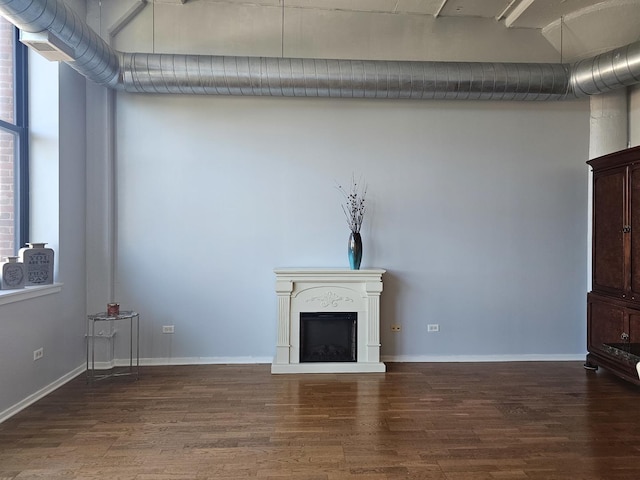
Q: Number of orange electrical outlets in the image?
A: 1